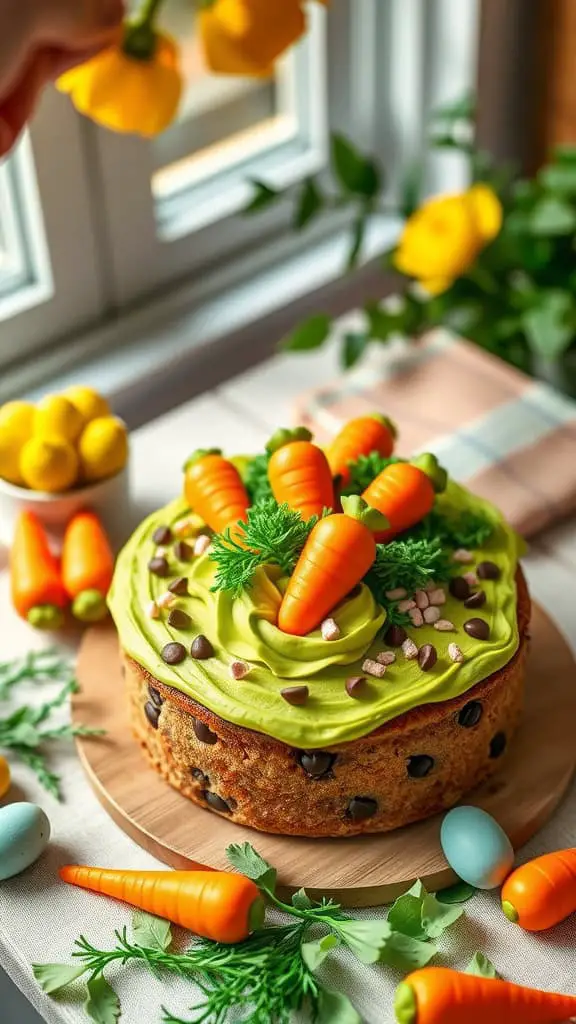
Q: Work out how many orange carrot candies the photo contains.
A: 10